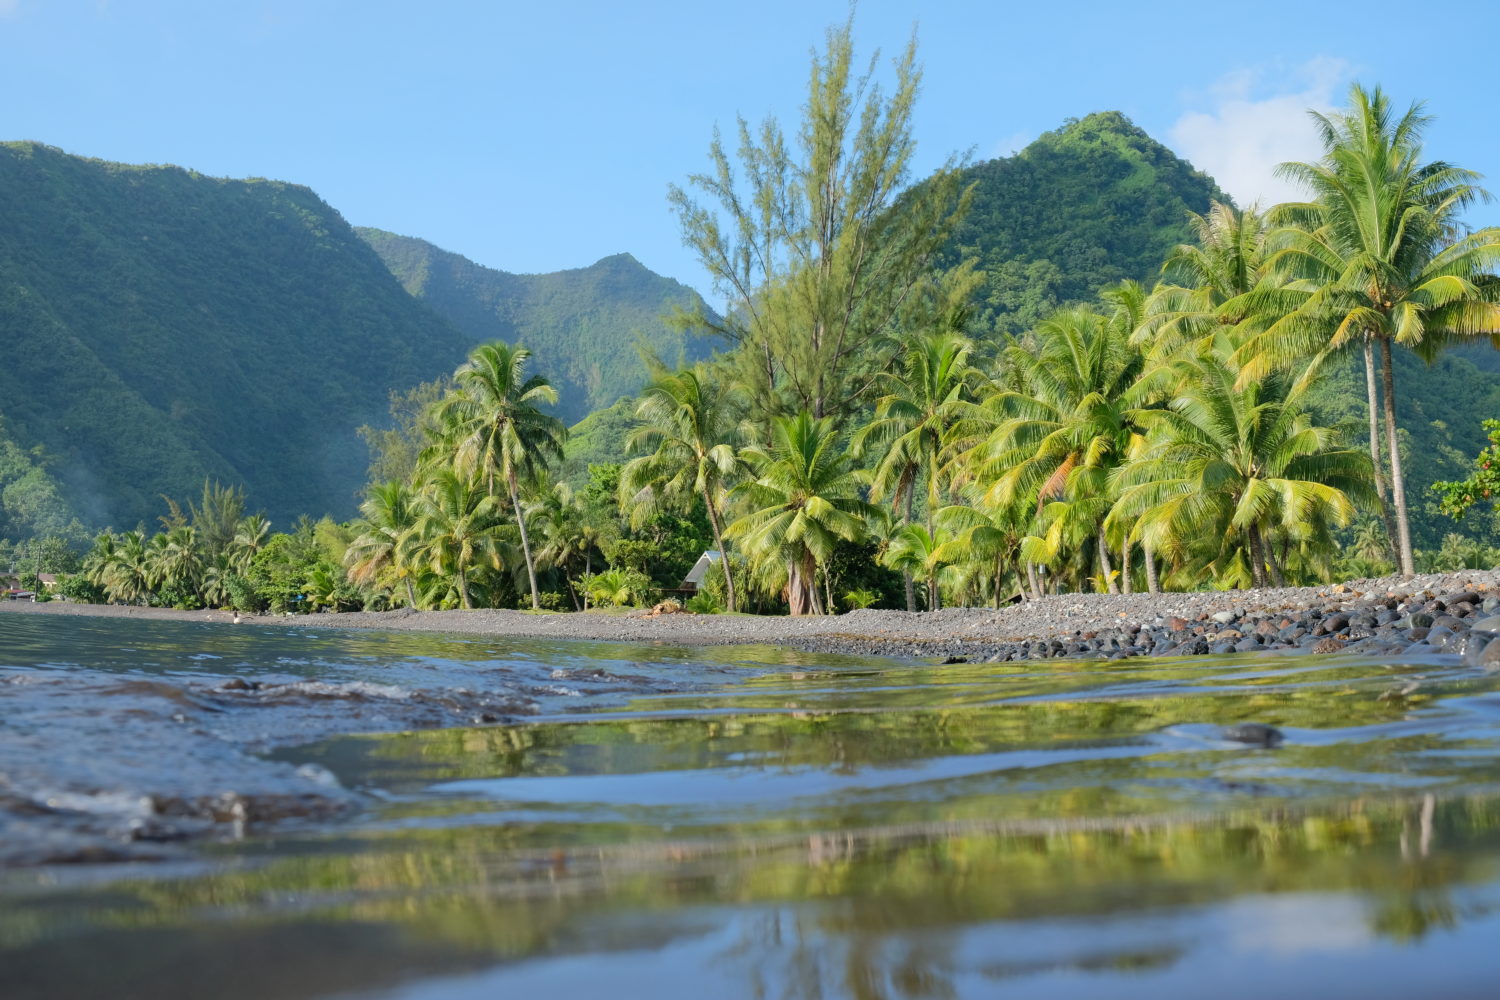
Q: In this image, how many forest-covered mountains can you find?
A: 3